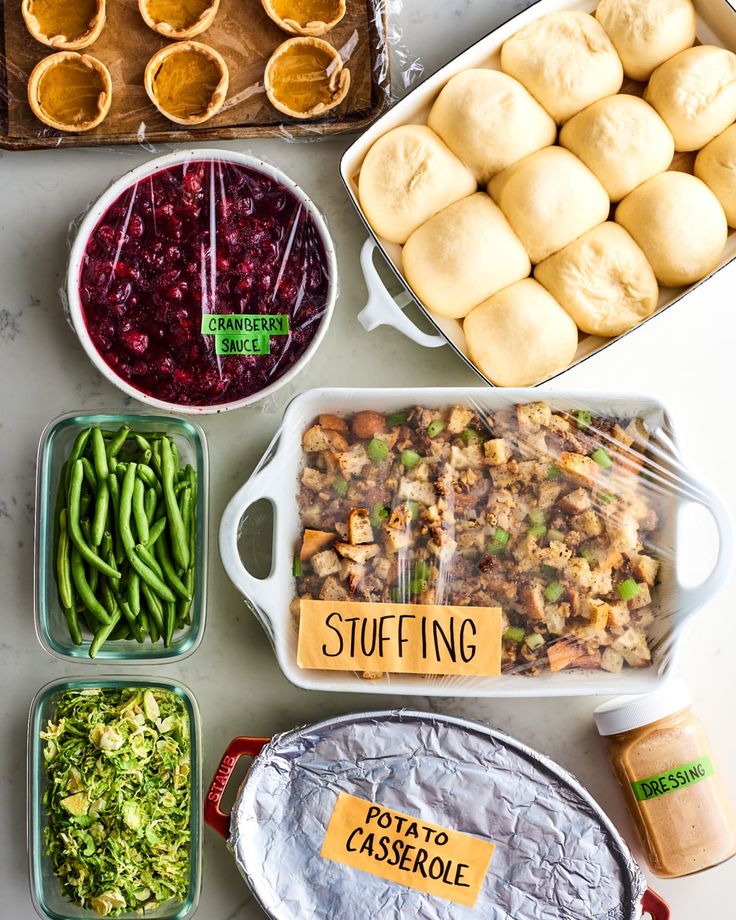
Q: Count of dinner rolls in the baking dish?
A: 12